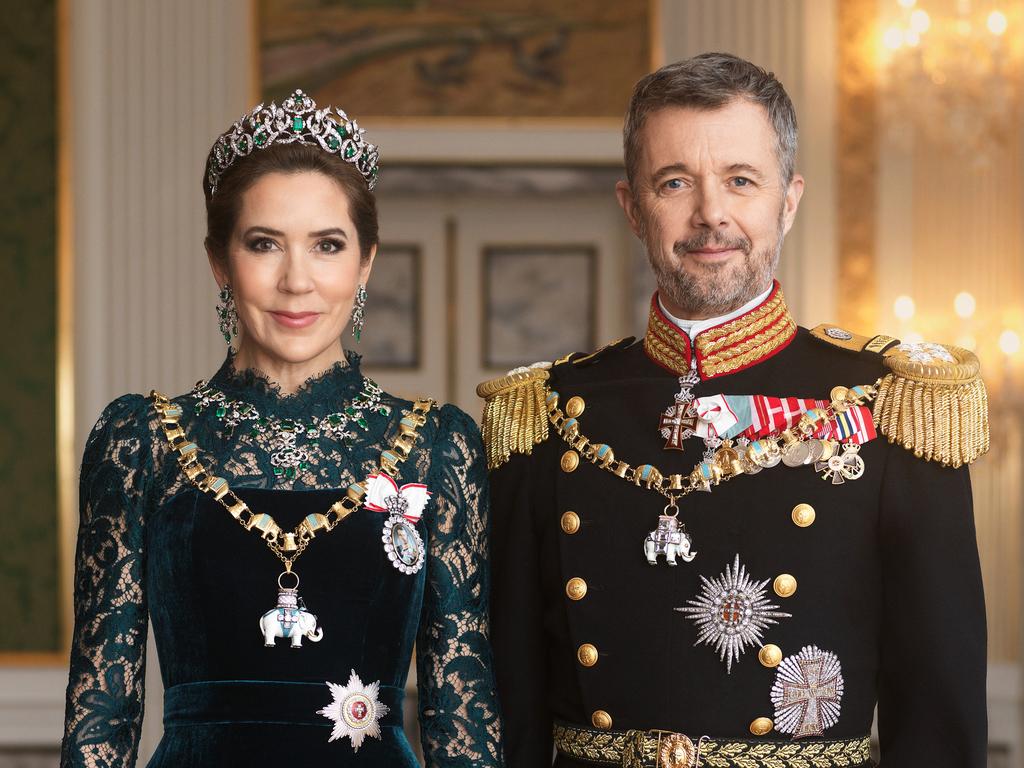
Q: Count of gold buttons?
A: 11